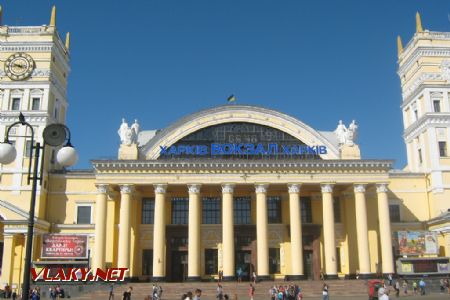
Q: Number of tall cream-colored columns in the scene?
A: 10